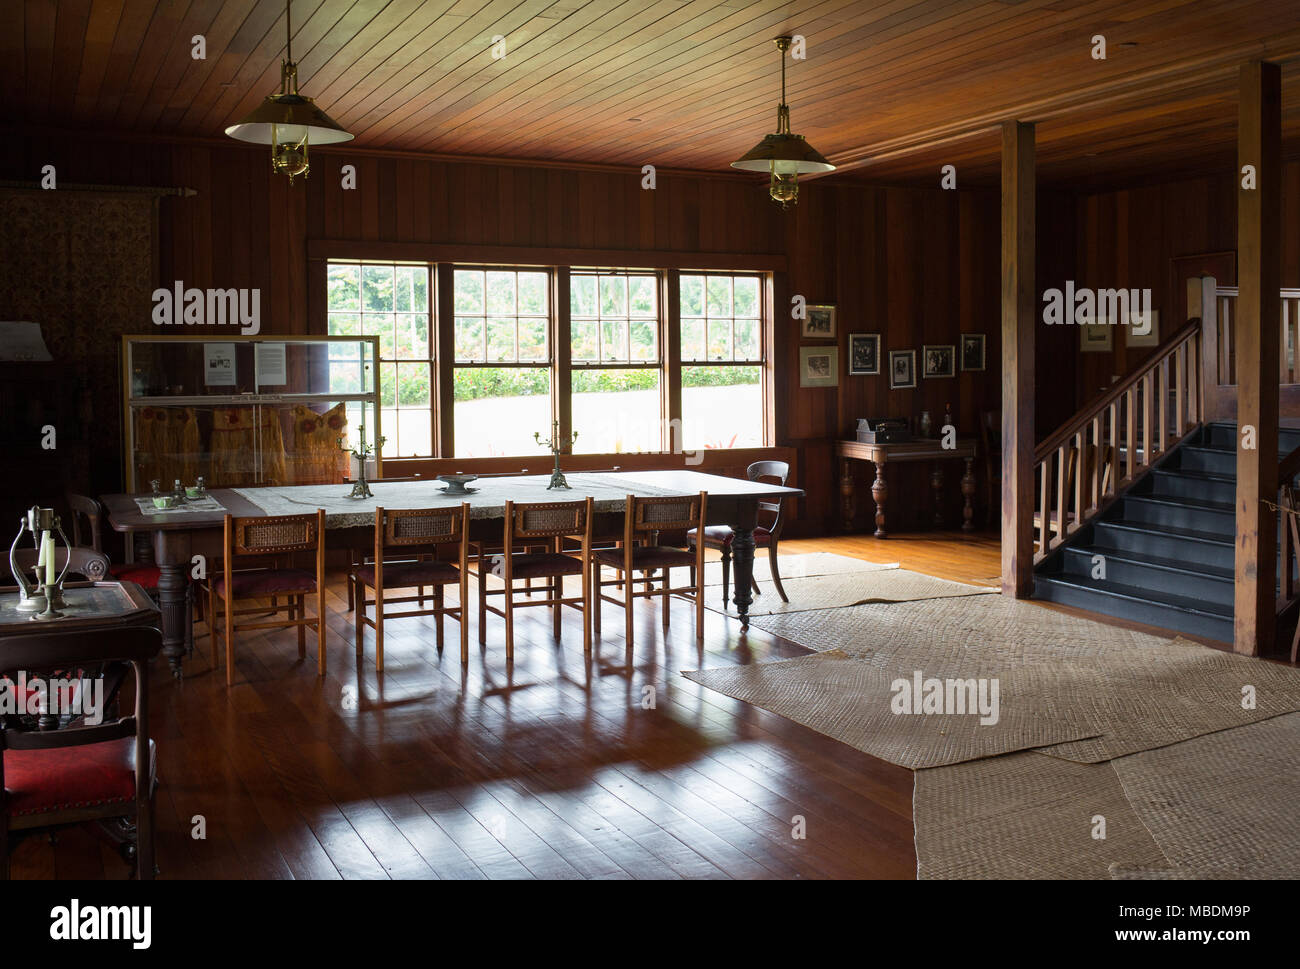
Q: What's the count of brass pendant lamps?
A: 2